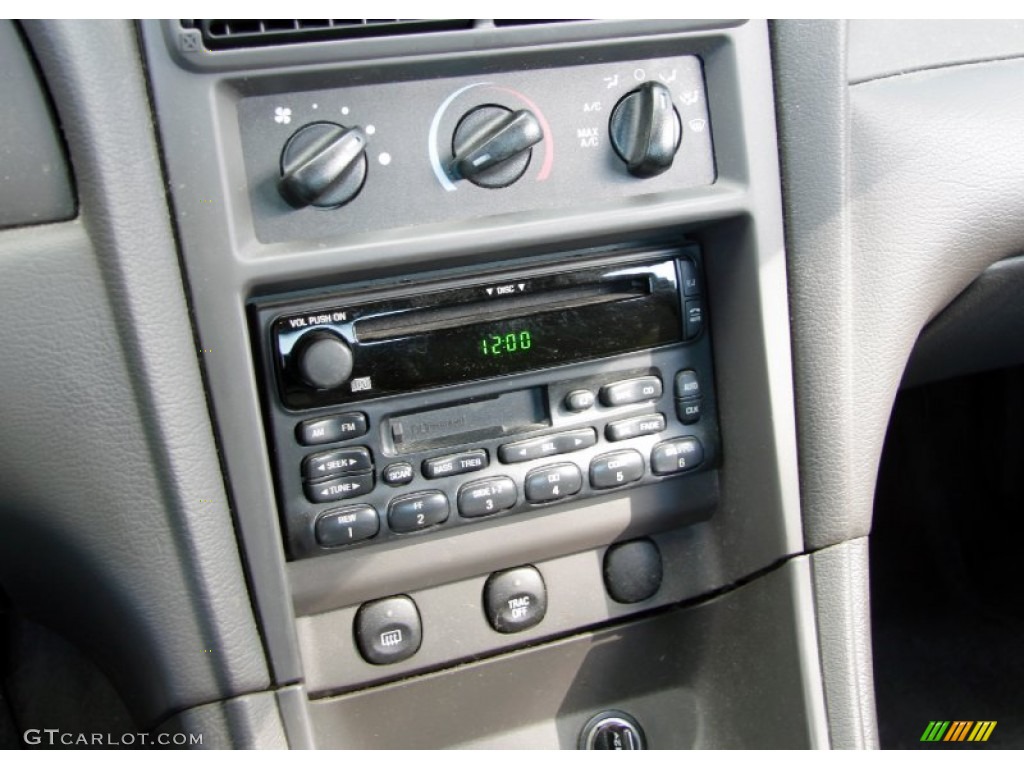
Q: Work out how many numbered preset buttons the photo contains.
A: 6